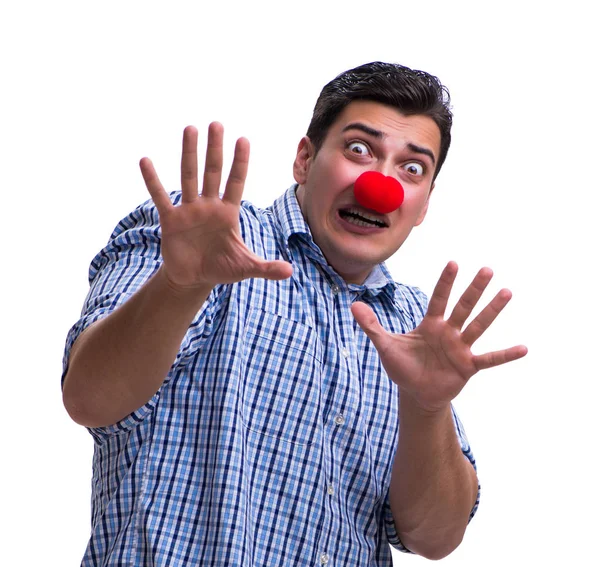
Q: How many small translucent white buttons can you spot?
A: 5